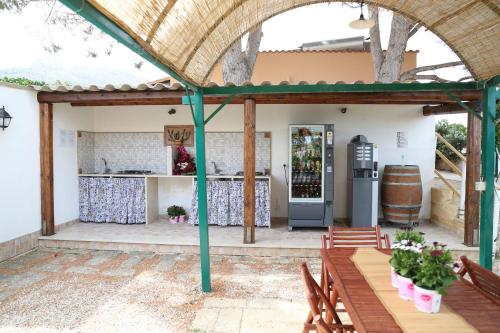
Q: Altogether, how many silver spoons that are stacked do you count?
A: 0